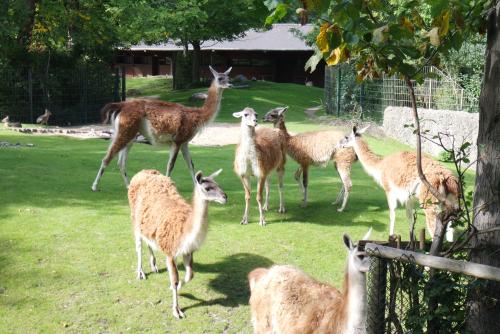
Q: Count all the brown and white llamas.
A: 6